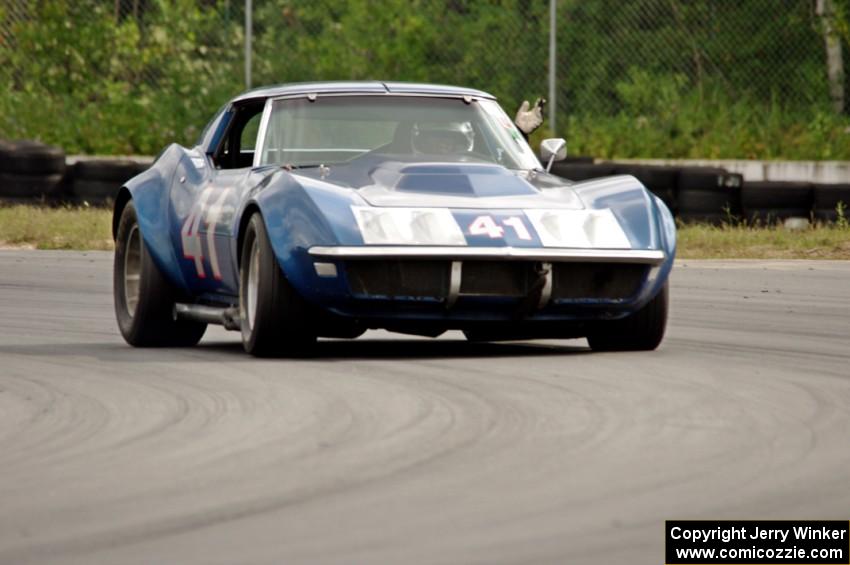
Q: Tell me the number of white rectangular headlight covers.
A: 2